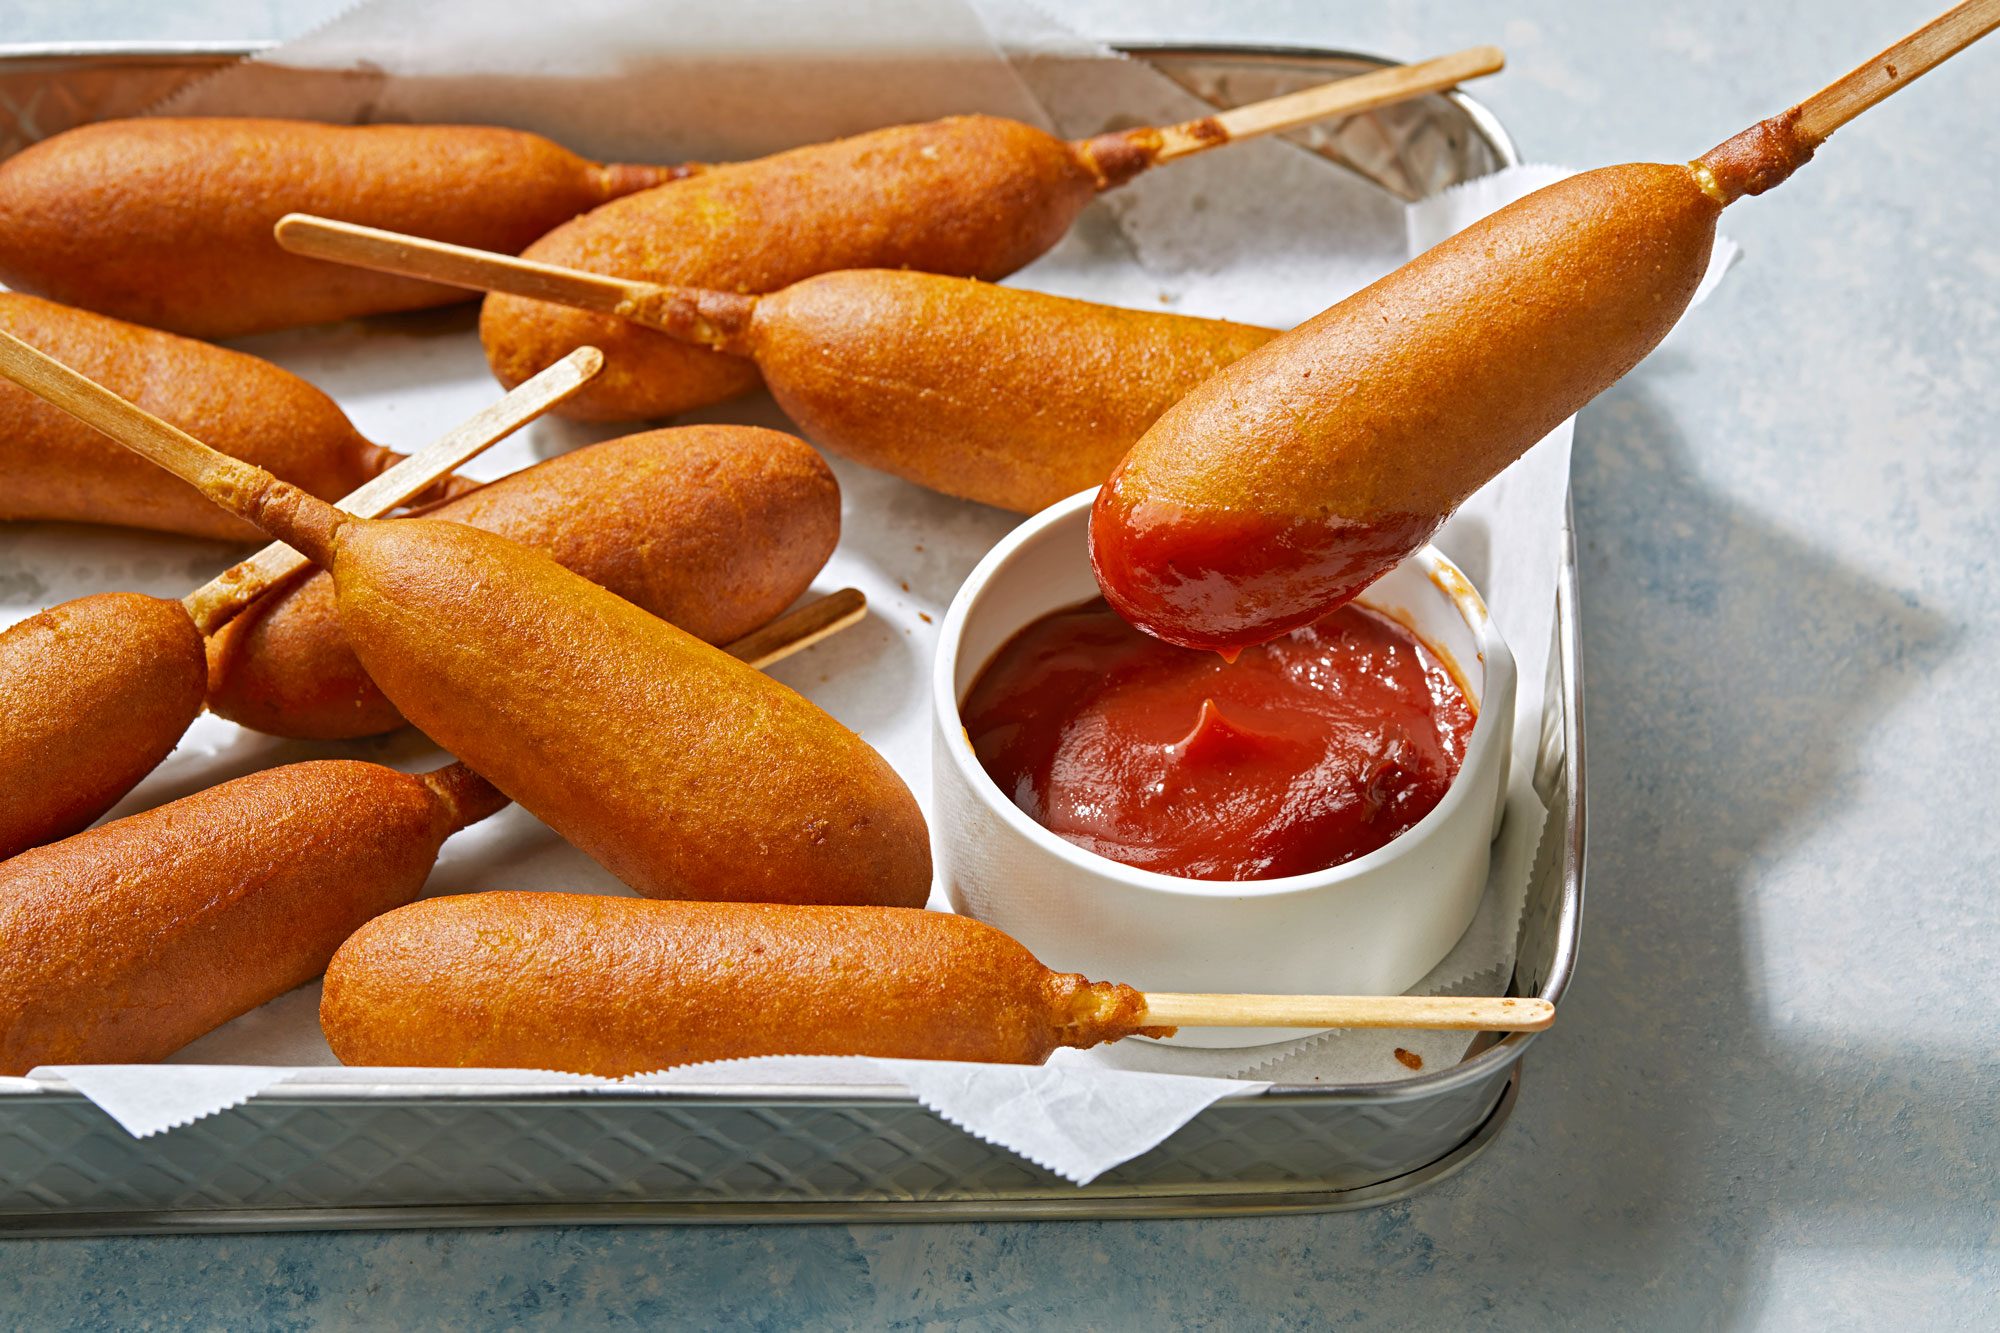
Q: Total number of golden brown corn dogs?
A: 10